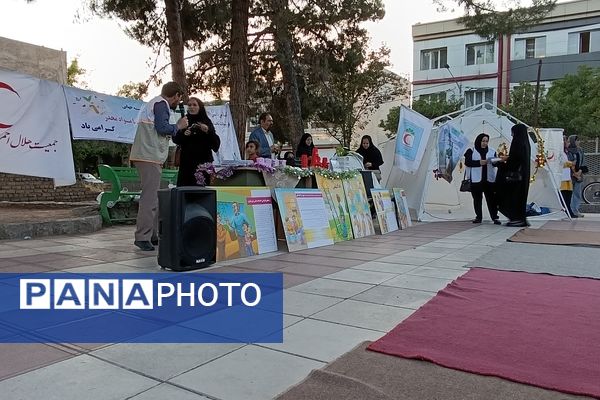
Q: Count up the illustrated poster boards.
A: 6